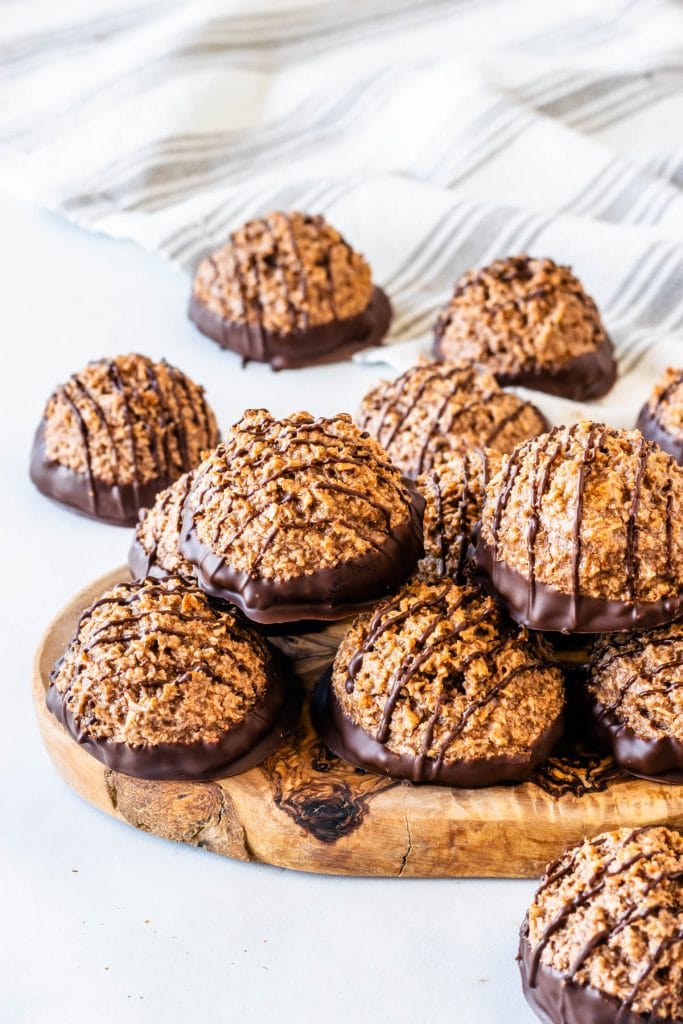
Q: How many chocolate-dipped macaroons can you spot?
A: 13